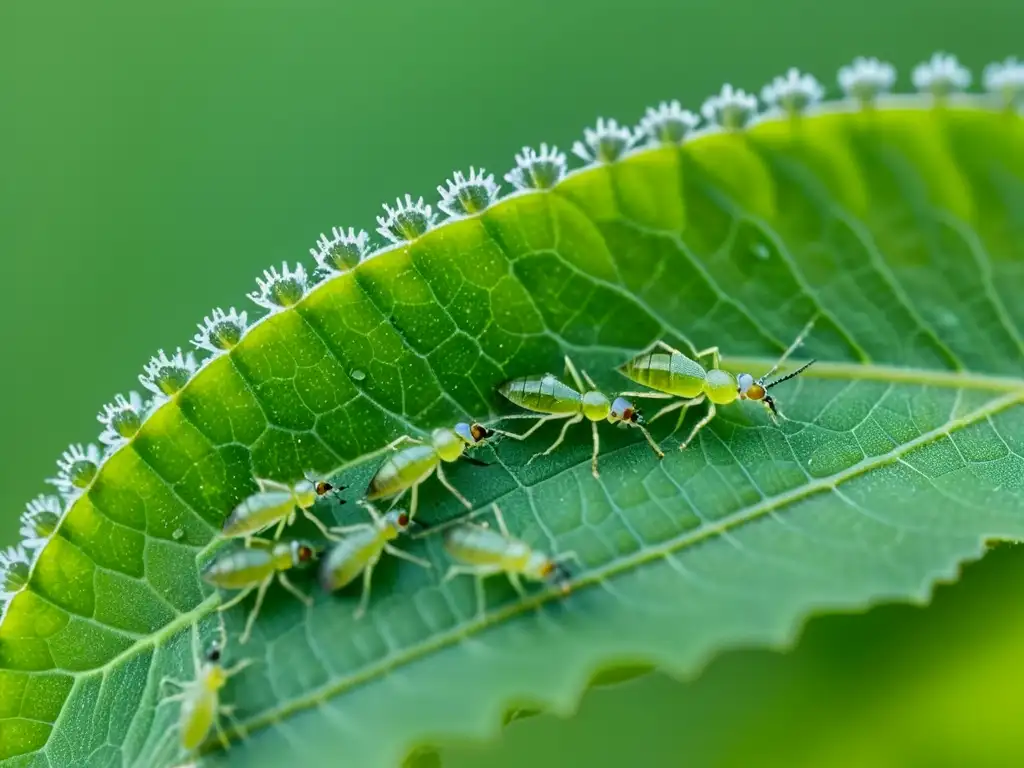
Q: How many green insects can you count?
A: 8